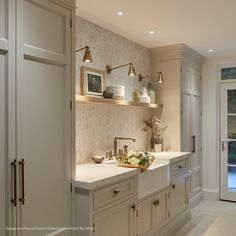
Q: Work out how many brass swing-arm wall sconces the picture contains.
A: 3